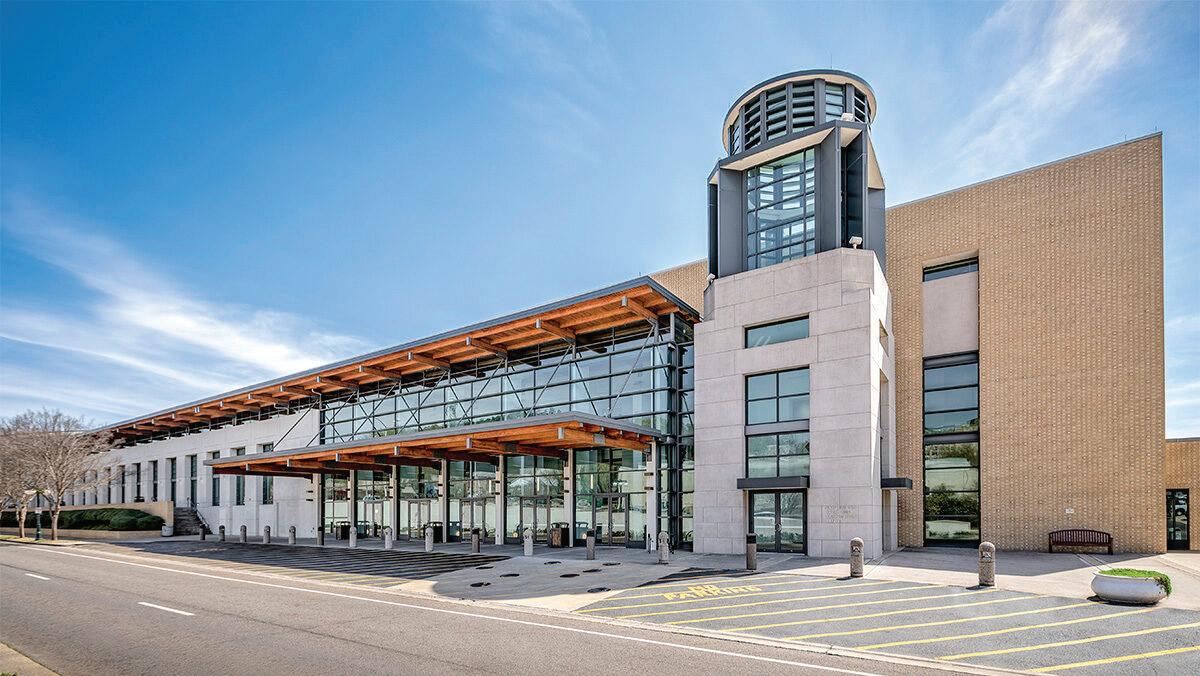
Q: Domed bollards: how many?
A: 11